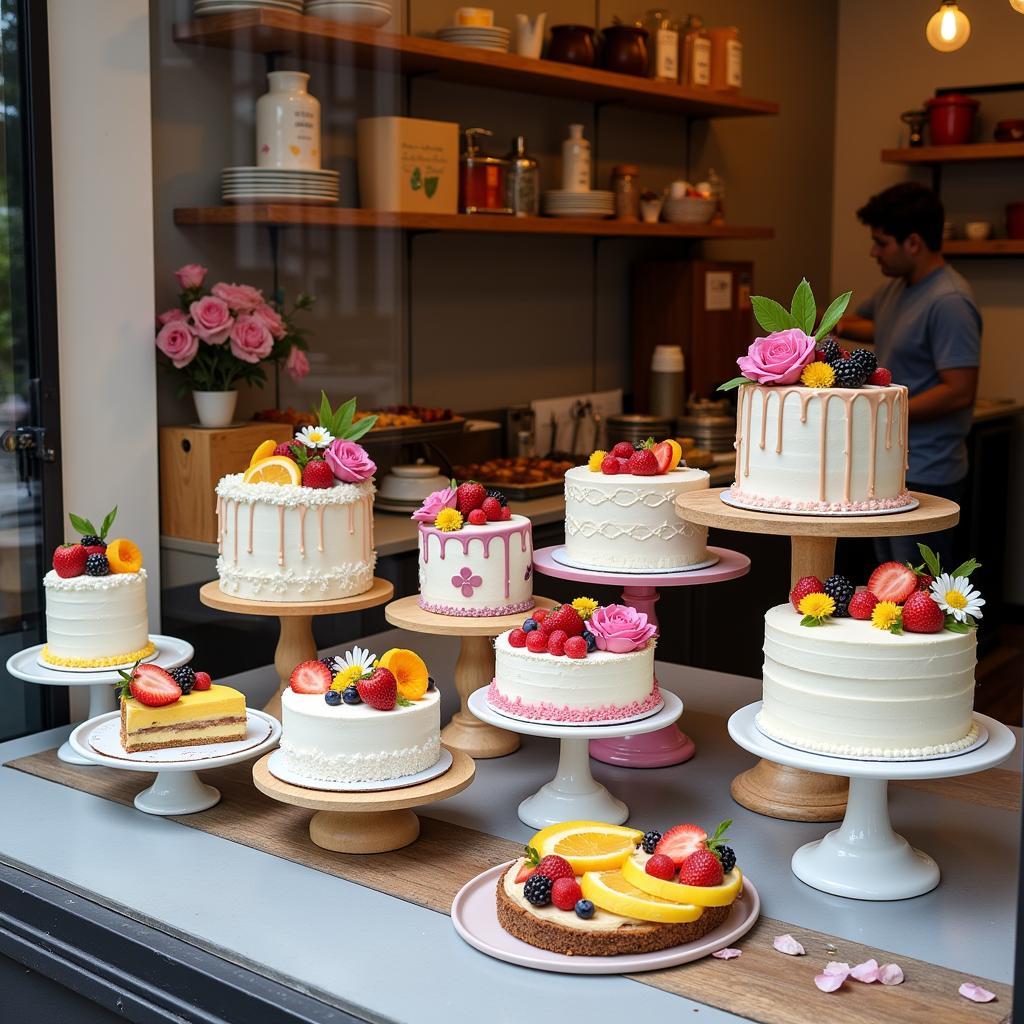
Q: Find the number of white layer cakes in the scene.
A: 8